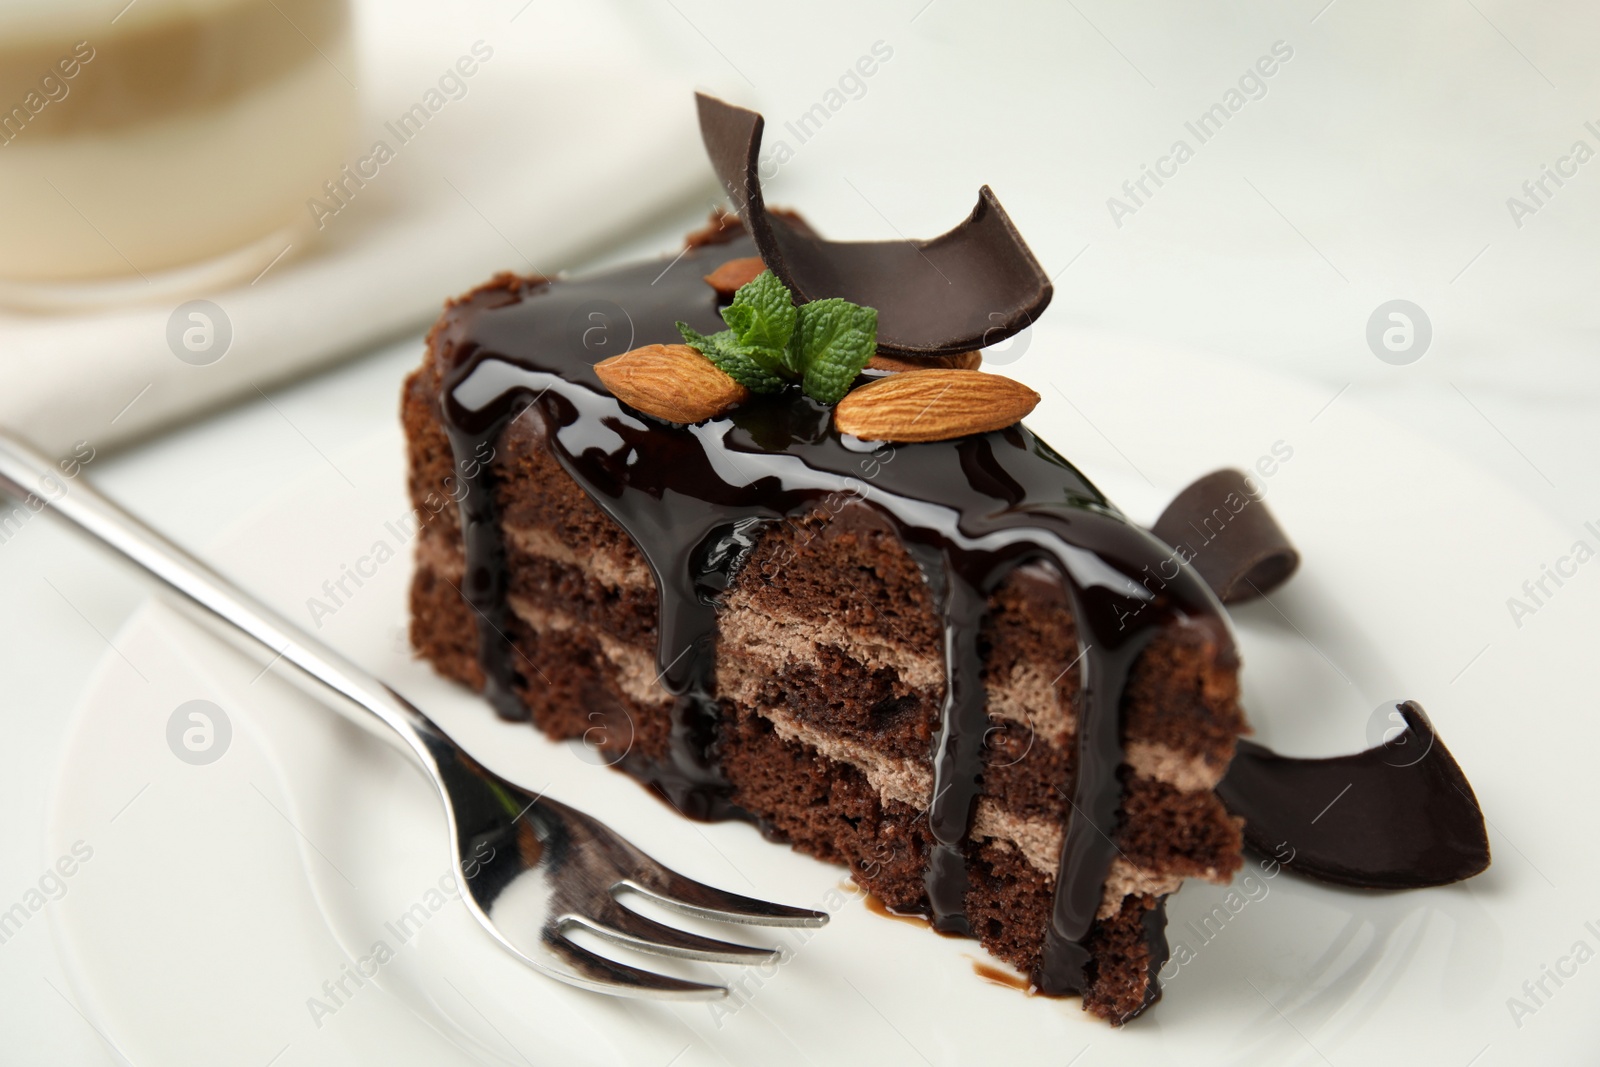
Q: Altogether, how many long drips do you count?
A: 4